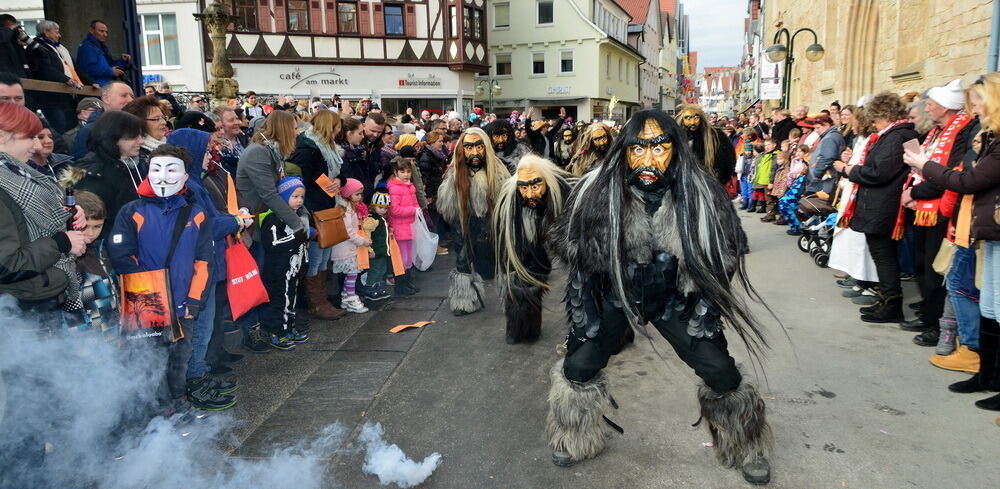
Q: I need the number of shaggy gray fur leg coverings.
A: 3